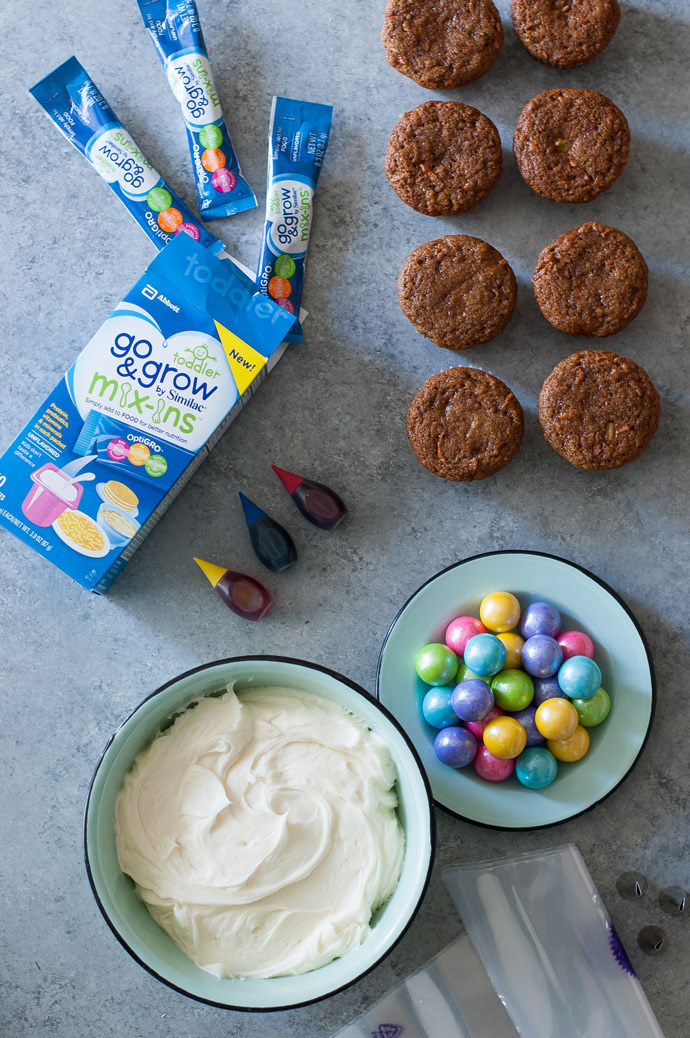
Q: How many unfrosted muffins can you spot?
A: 8